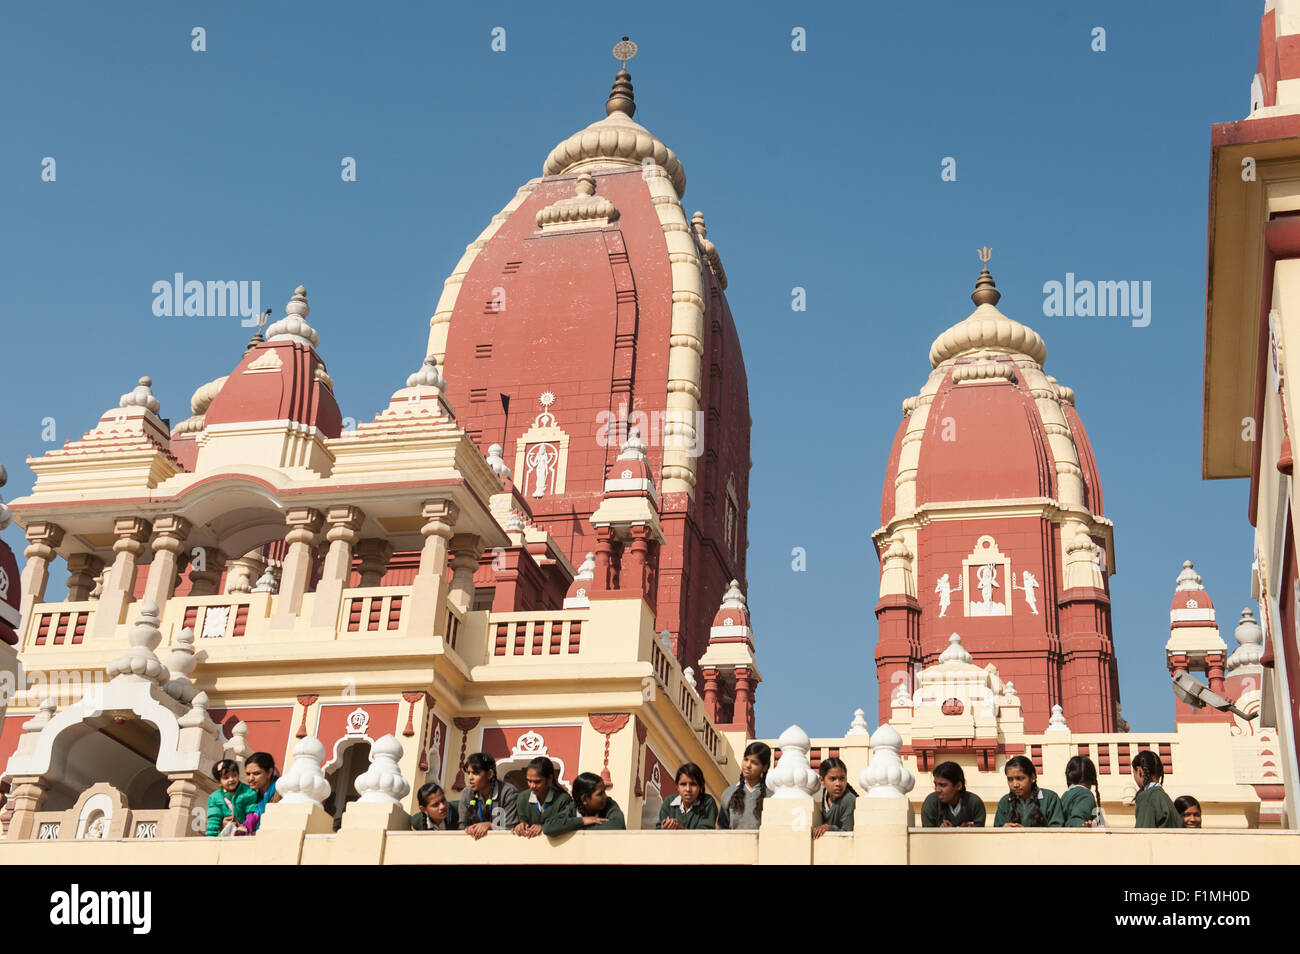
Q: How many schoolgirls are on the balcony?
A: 12